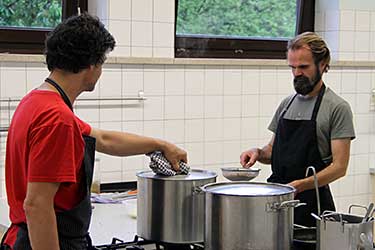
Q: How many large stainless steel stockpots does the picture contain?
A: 2